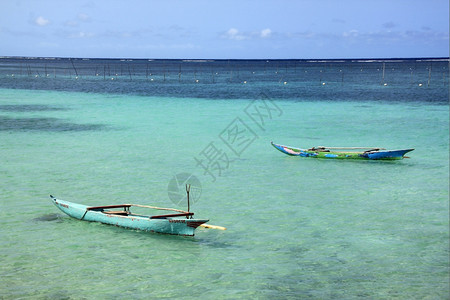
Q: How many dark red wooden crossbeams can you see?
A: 2